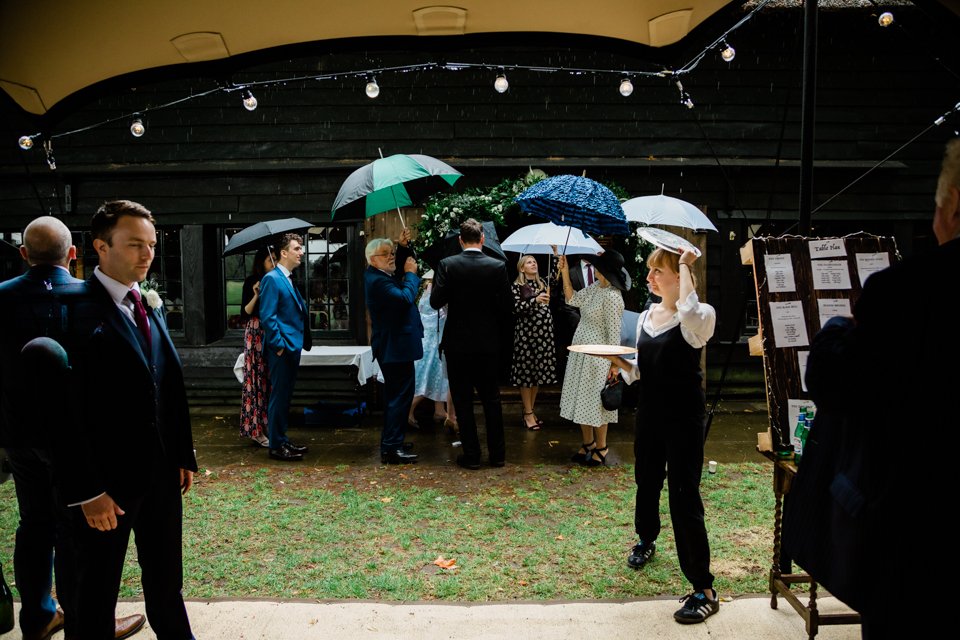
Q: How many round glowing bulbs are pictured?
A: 8